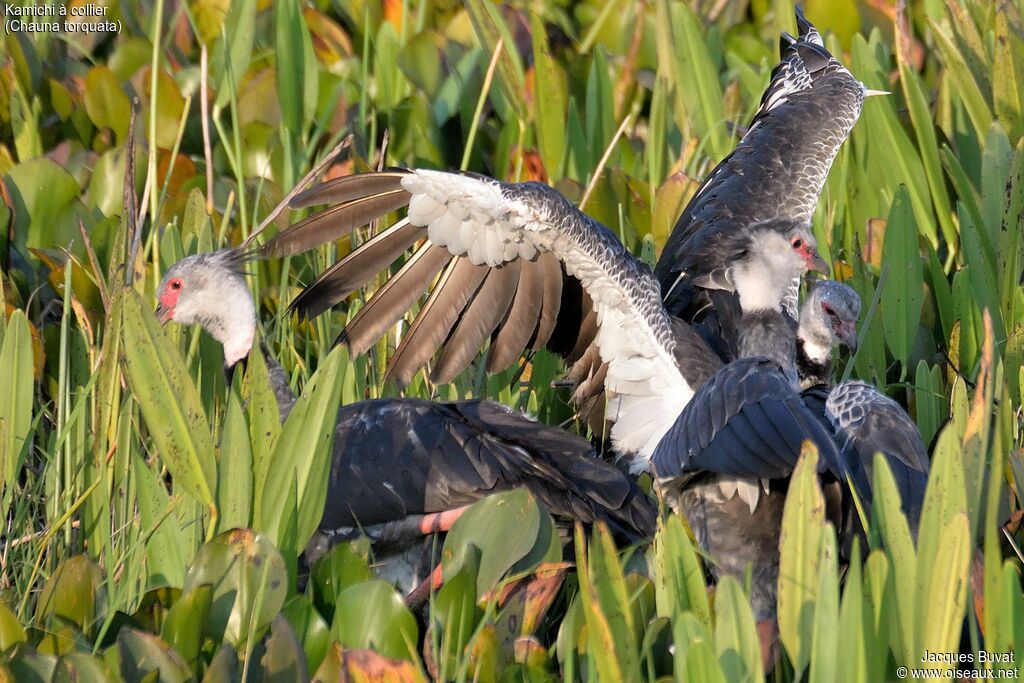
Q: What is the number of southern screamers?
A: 3